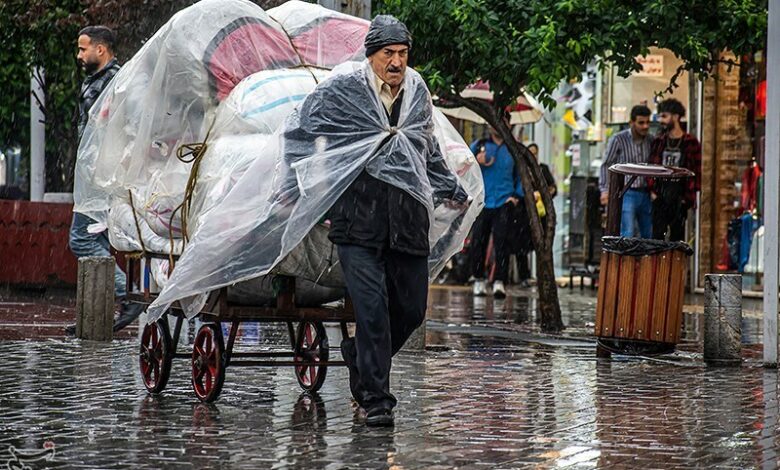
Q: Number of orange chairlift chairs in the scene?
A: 0